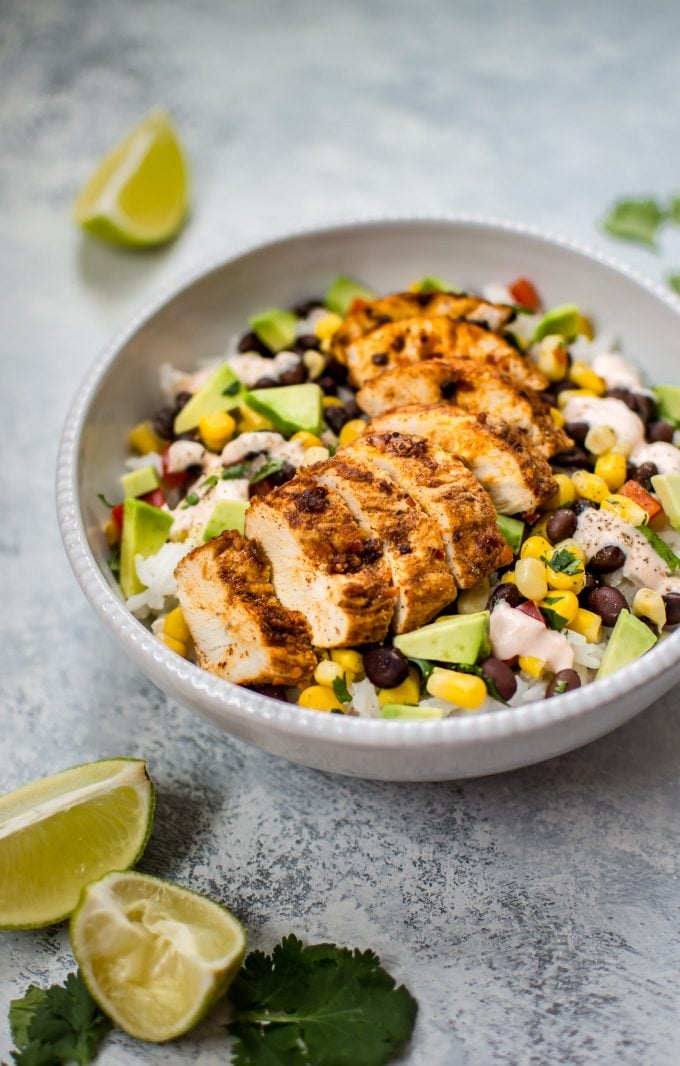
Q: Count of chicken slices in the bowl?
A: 8